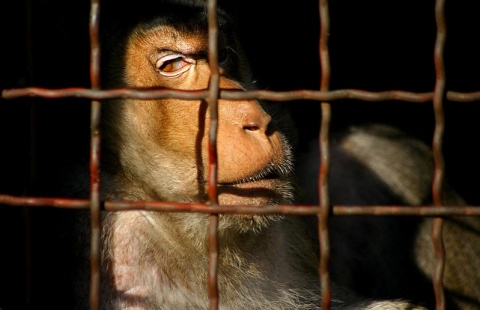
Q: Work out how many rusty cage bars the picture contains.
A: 6